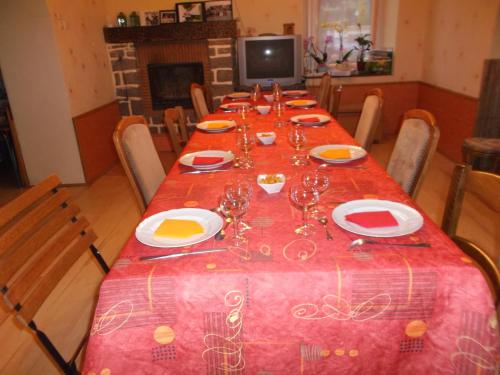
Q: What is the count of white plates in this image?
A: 10